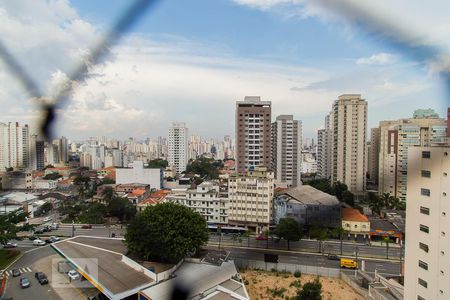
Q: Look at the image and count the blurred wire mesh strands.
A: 3